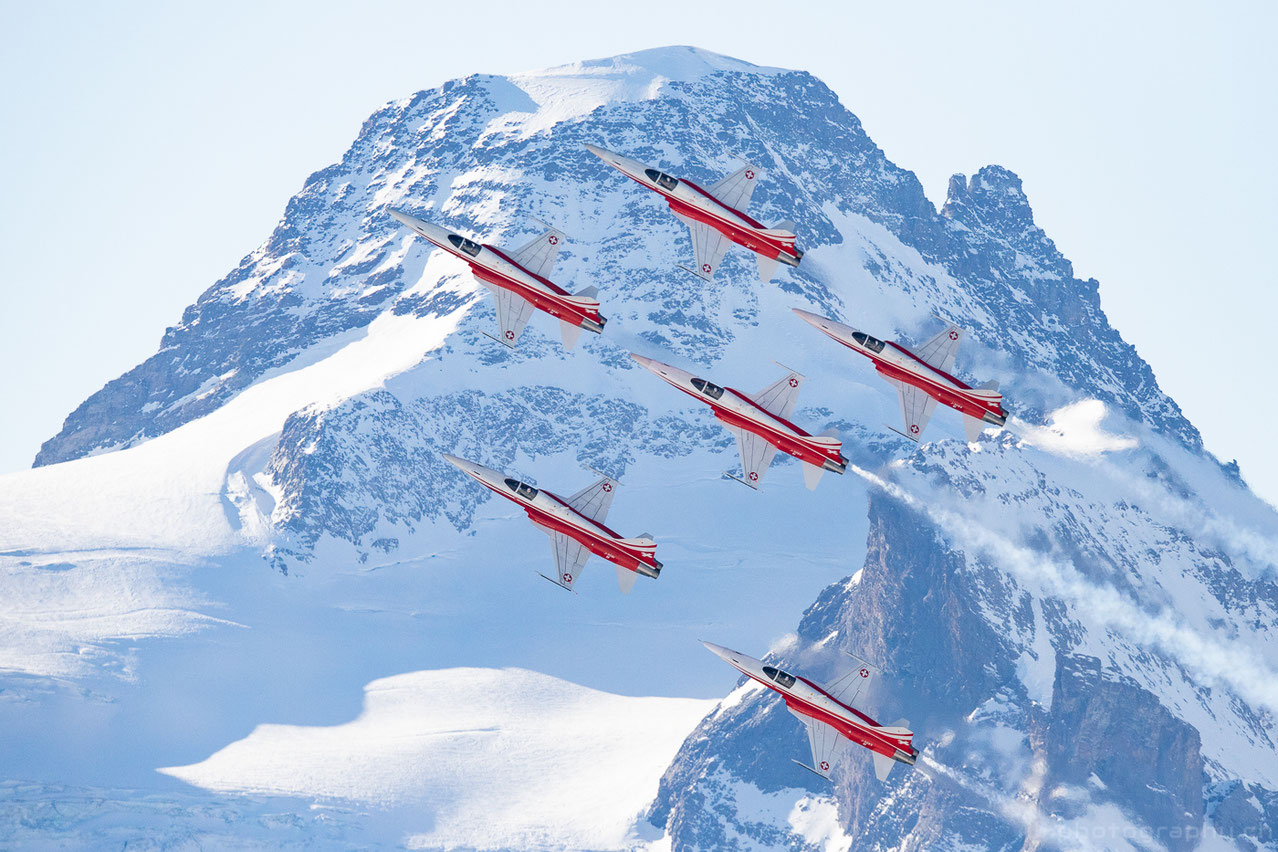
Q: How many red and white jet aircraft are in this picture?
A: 6